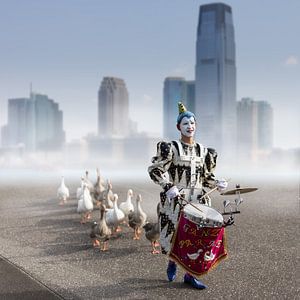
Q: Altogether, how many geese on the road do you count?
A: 11